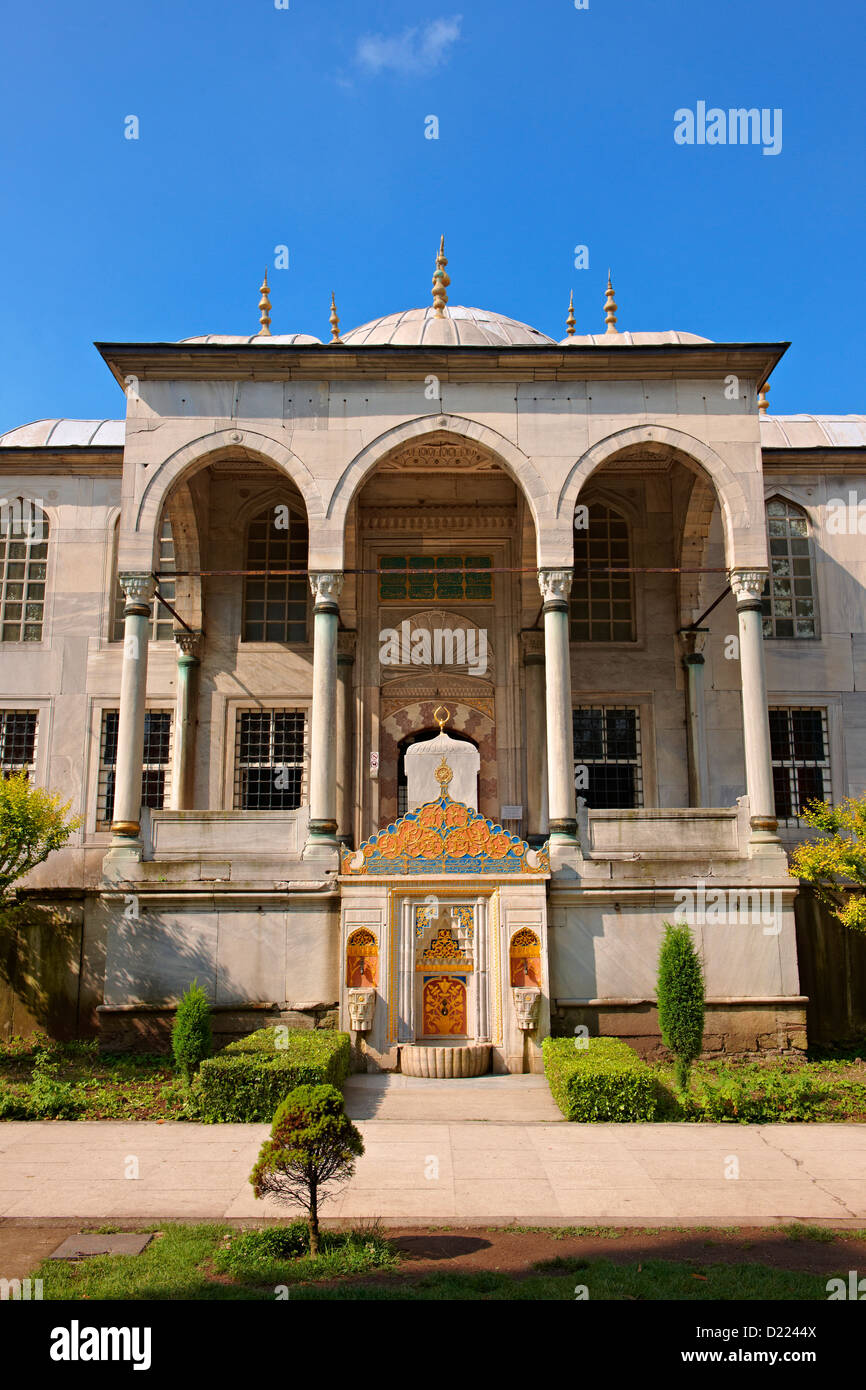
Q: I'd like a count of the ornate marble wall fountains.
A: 1